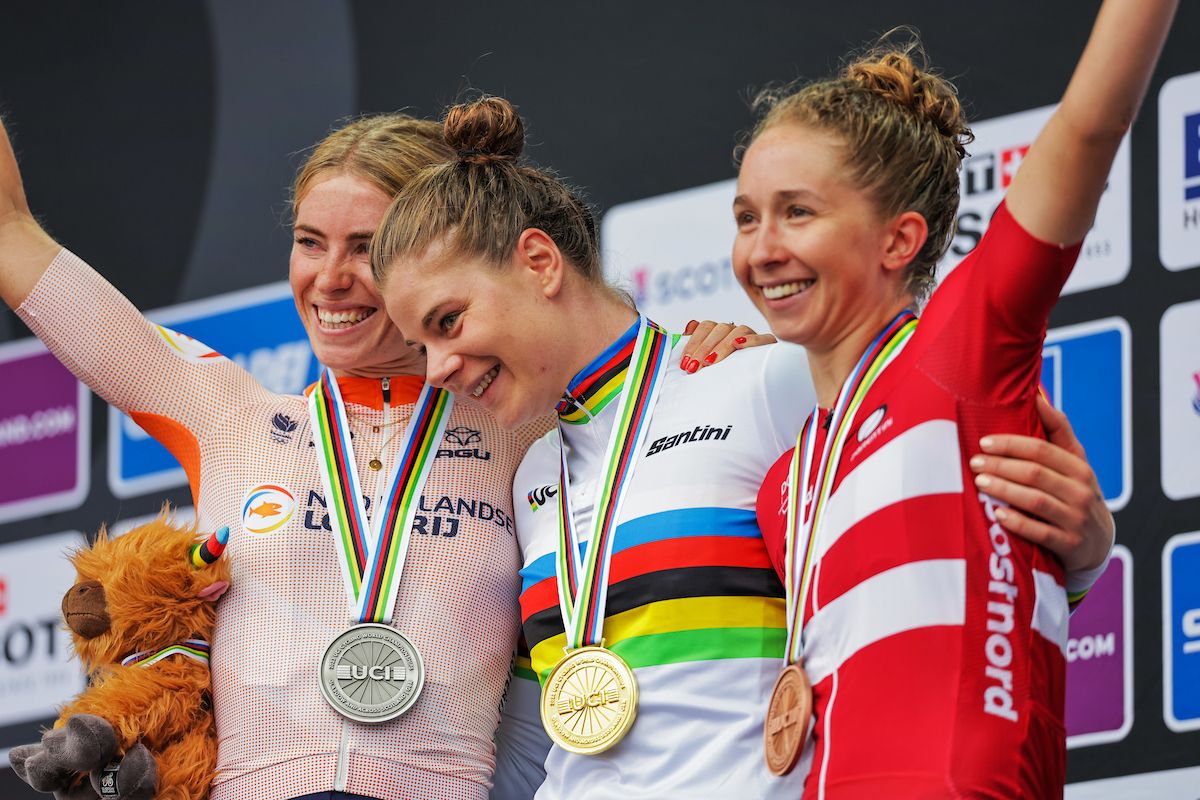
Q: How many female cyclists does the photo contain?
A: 3